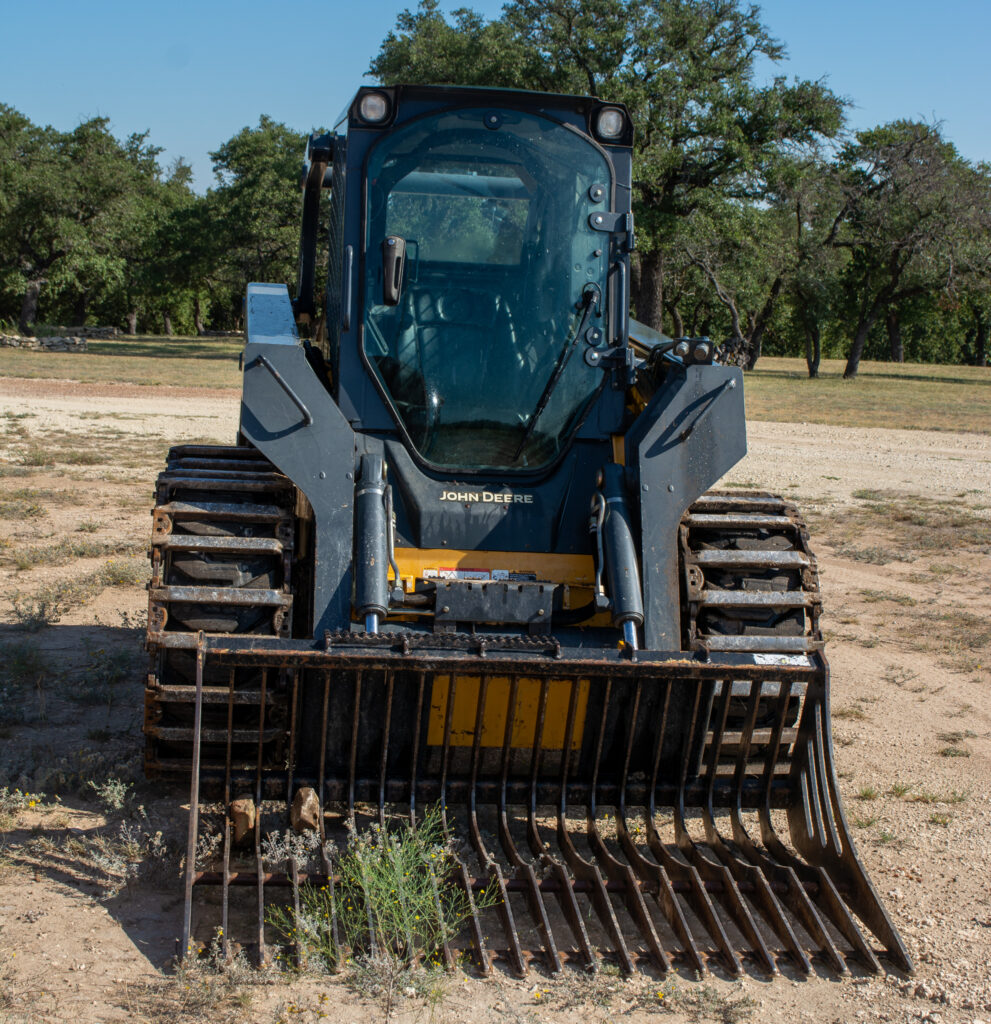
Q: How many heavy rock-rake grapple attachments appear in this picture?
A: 1